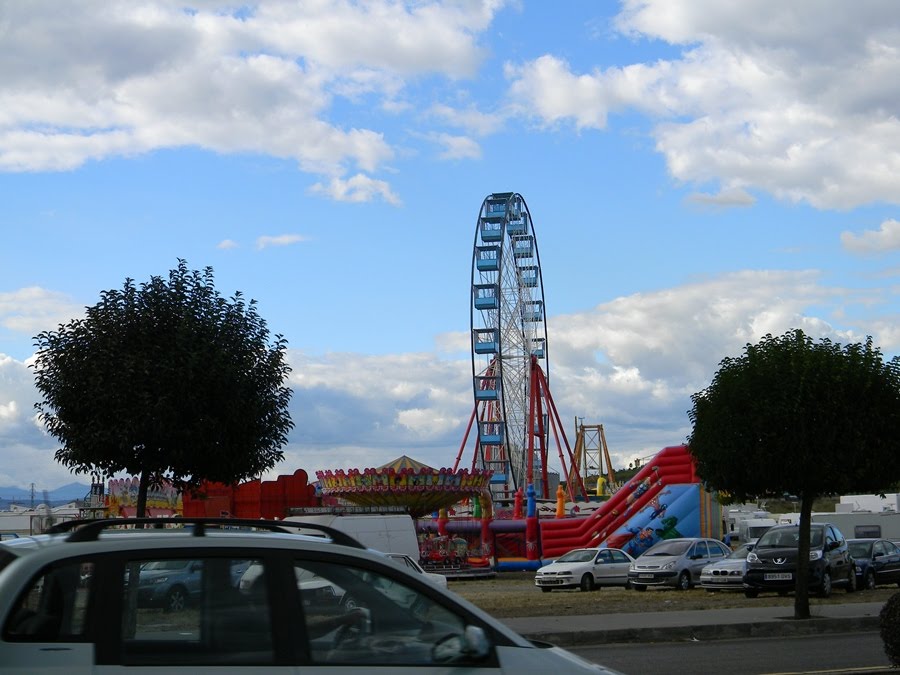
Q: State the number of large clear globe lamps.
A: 0